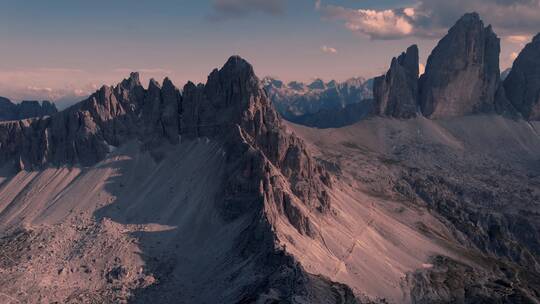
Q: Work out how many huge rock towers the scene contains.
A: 3